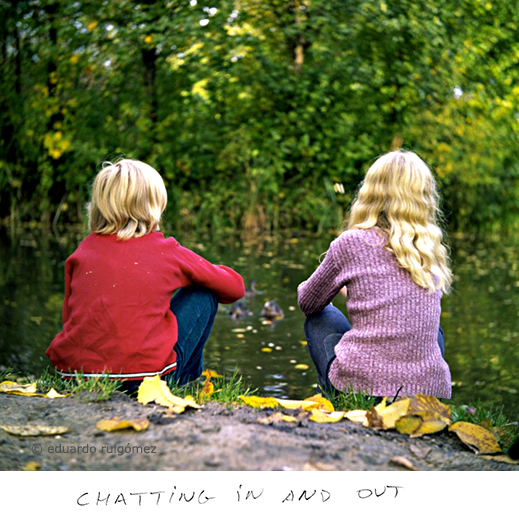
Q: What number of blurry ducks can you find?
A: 3